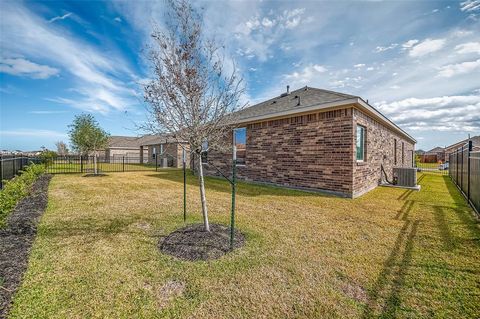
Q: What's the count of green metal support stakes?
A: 2